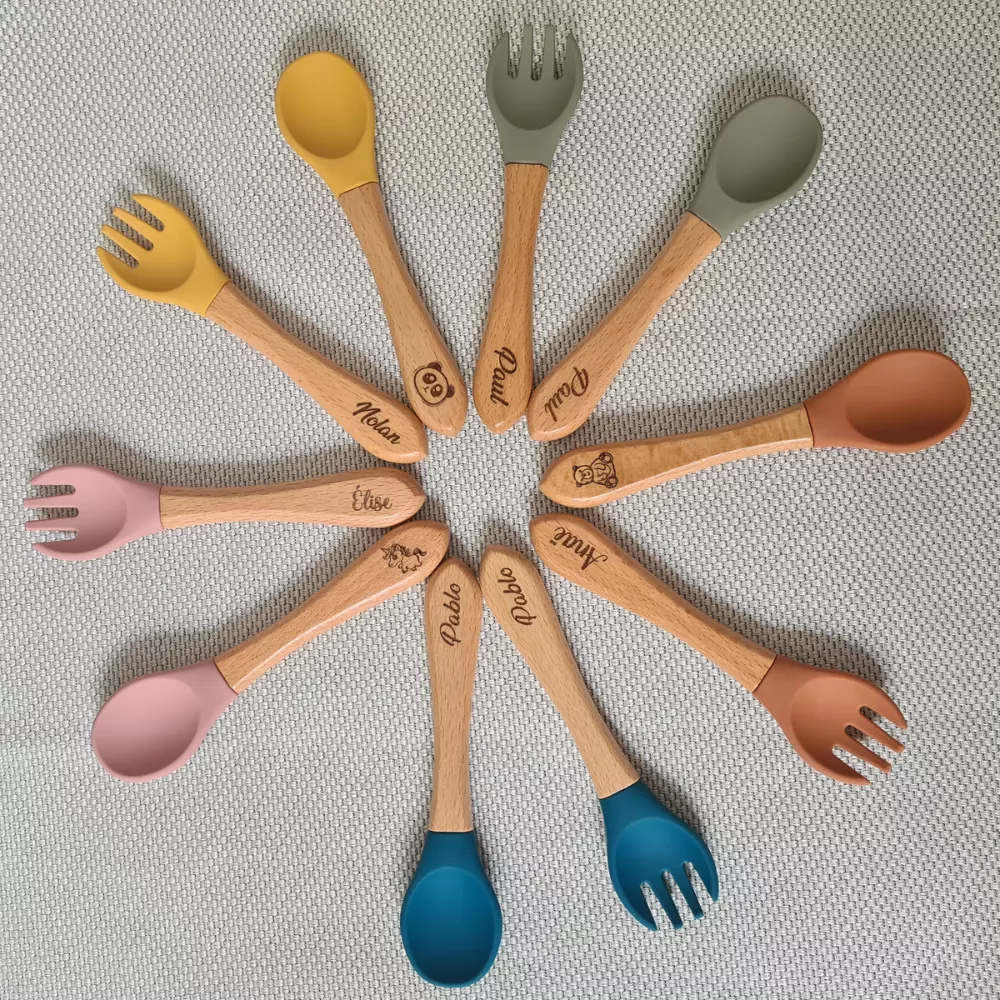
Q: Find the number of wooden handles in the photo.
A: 10